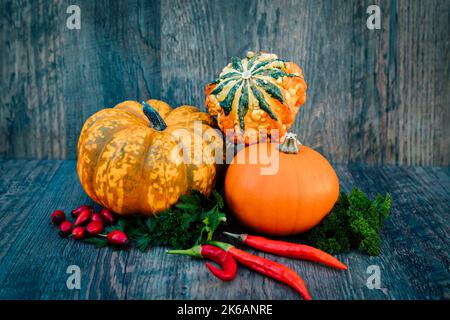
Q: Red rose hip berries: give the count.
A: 9